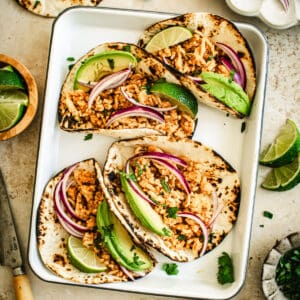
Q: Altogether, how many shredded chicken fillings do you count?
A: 4